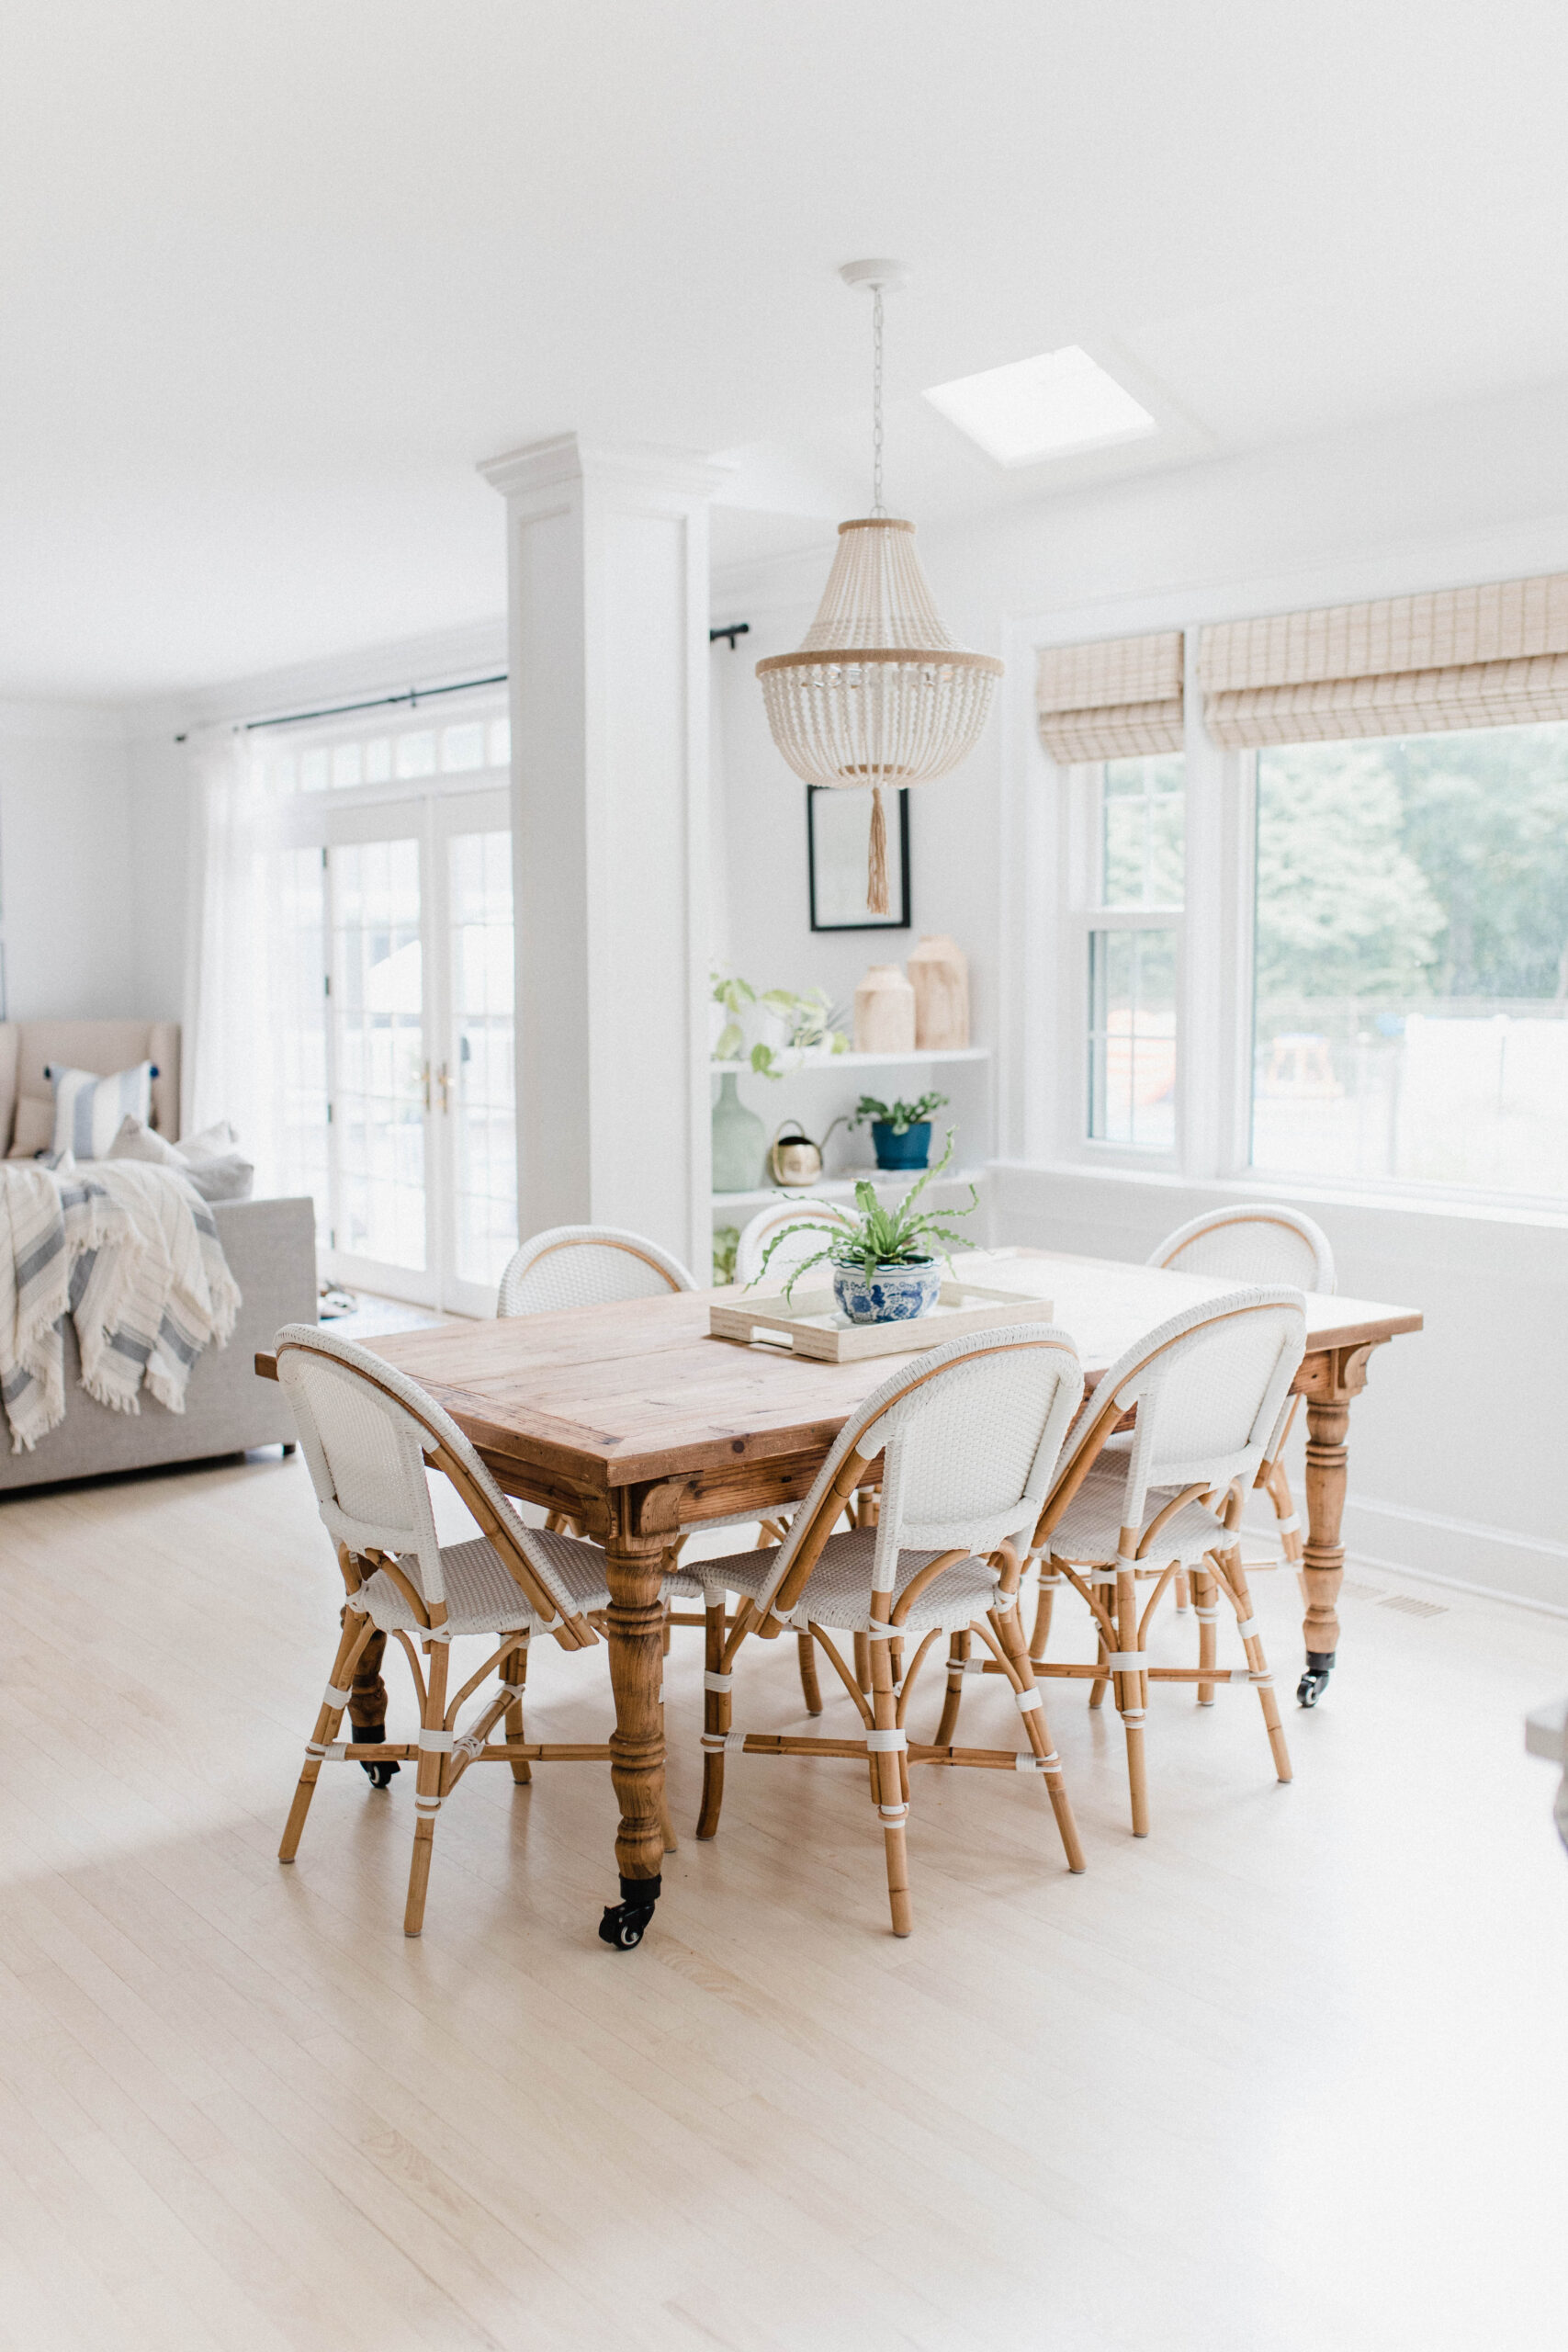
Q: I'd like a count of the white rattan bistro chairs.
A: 6